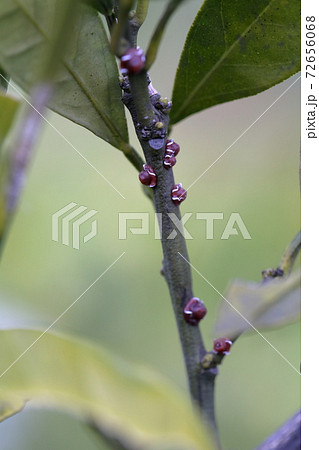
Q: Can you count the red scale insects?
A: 7